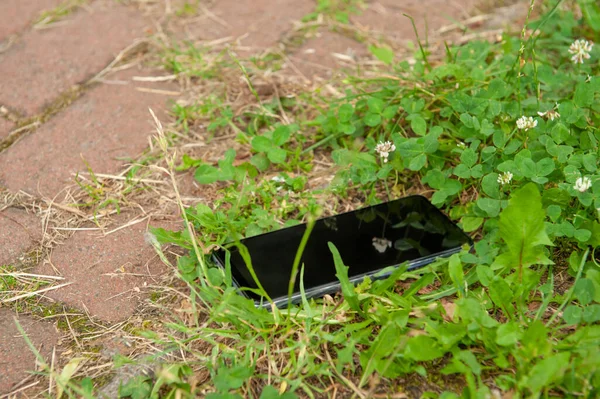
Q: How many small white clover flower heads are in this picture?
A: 6